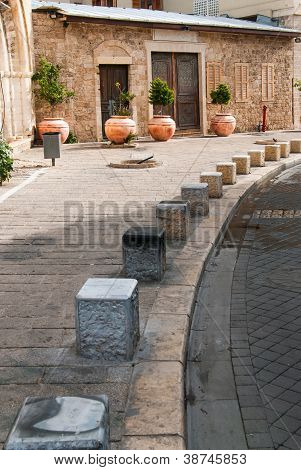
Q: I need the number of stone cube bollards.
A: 12